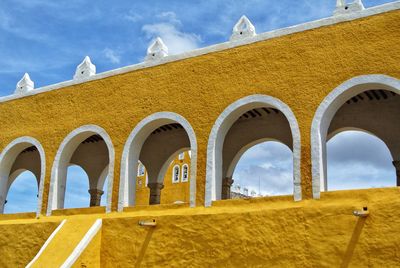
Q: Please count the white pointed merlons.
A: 5